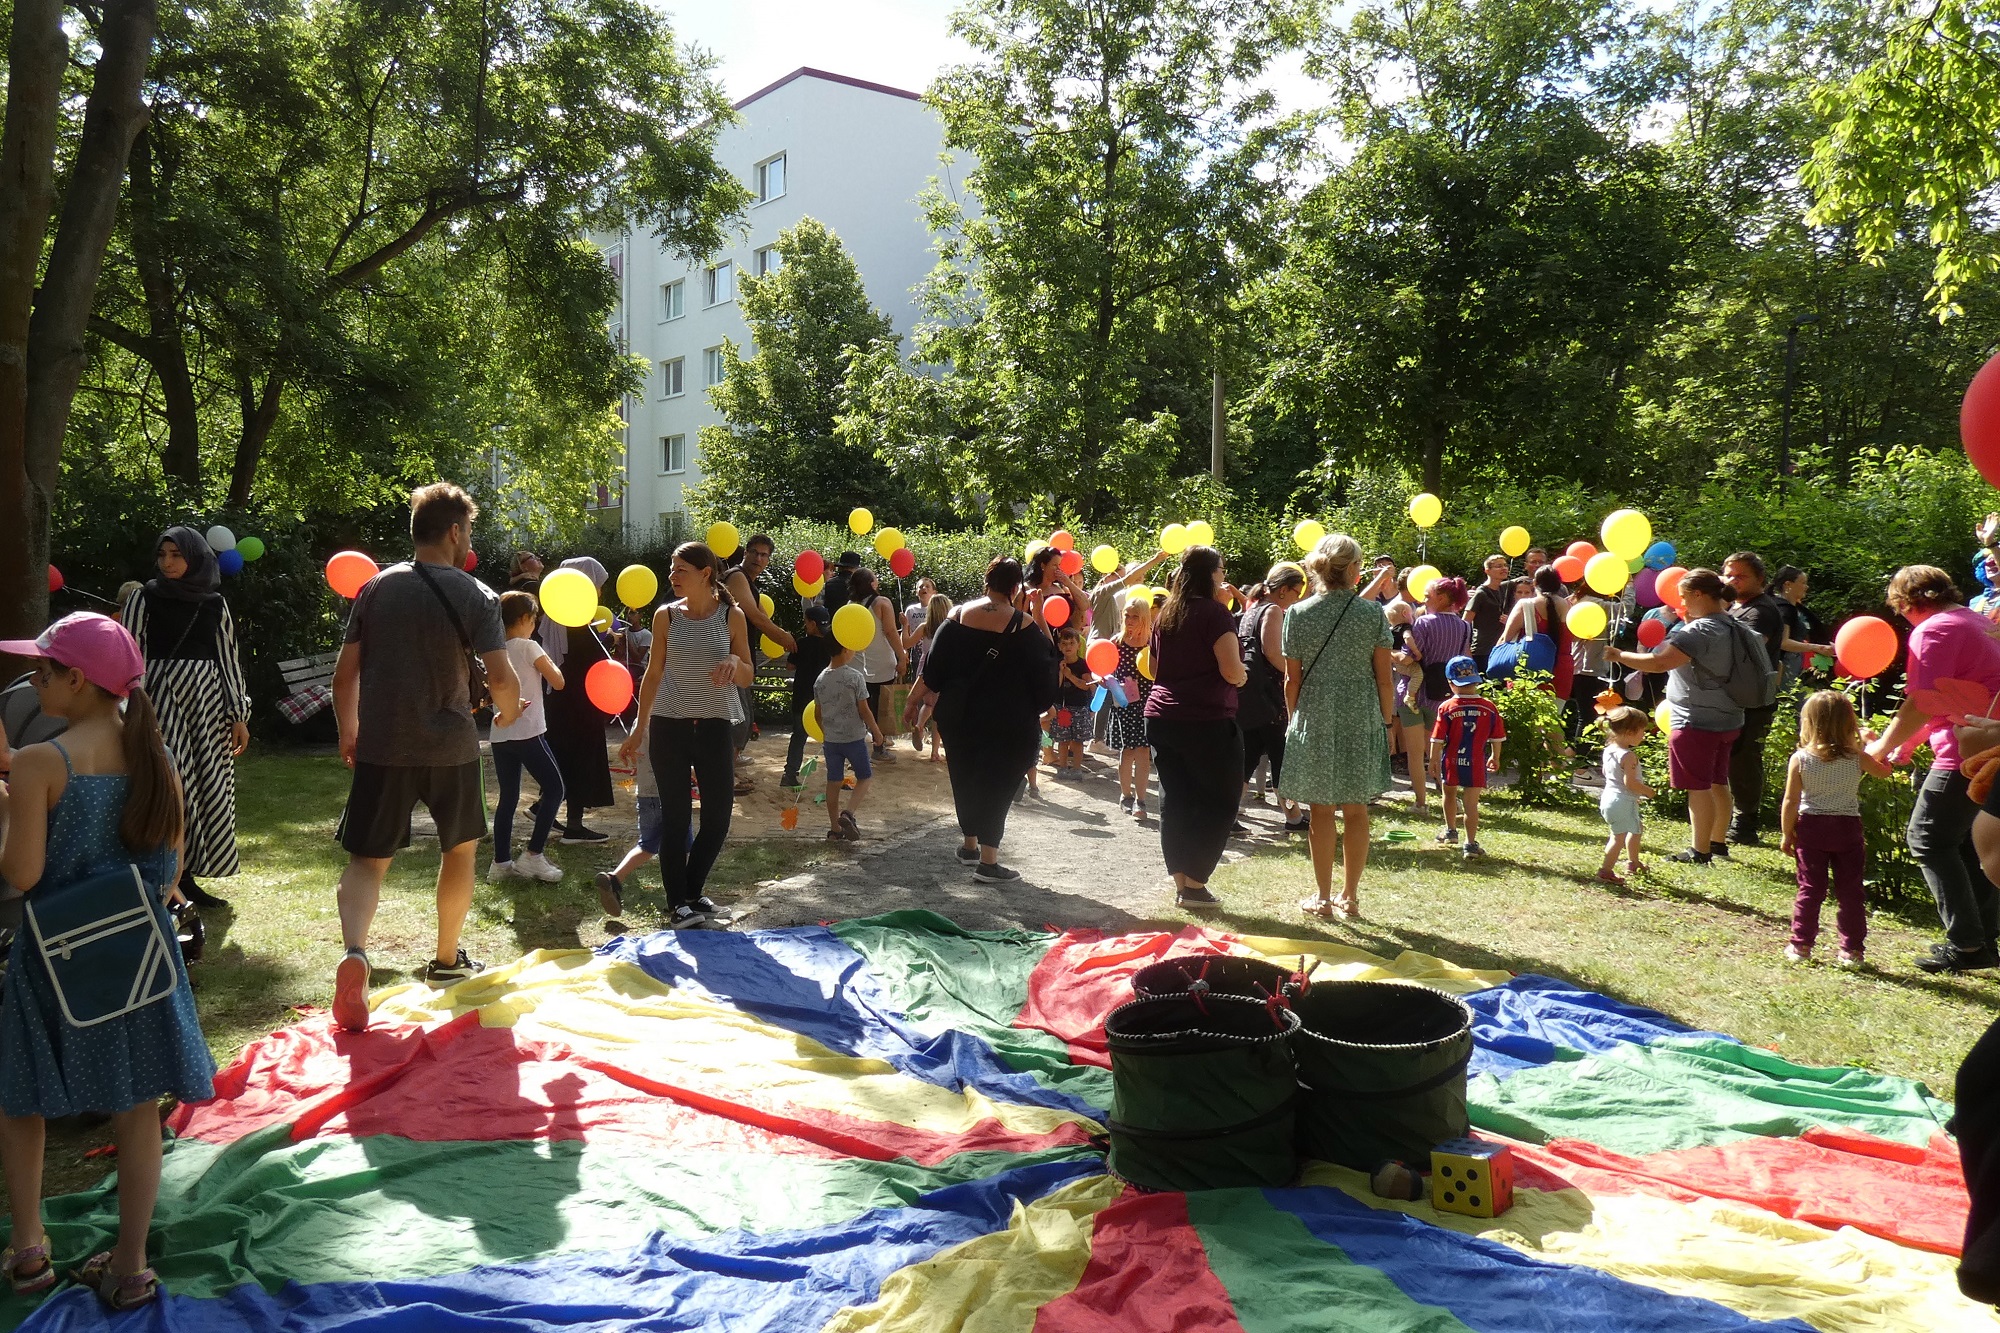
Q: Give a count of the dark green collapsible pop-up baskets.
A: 3